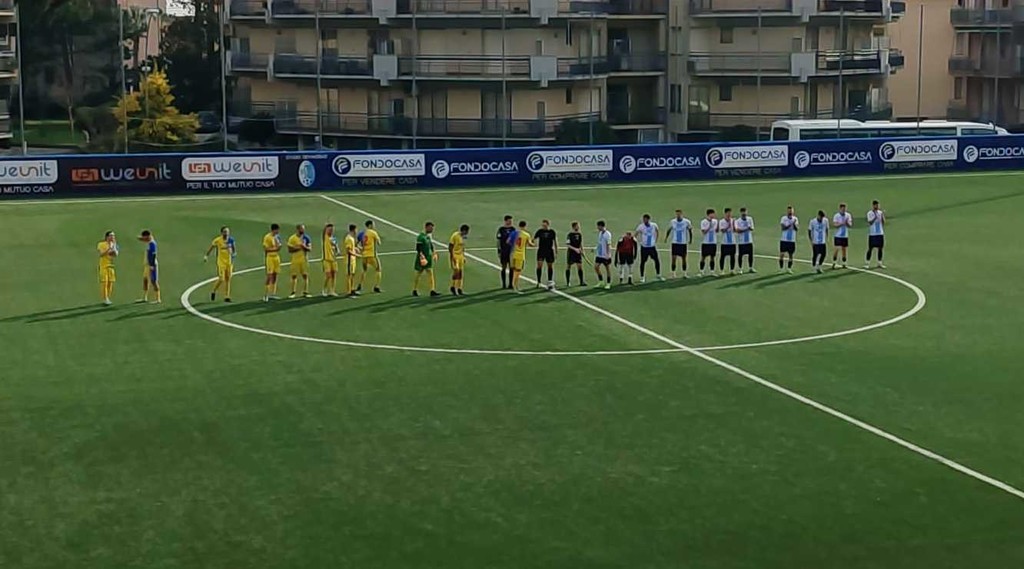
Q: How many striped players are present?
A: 10